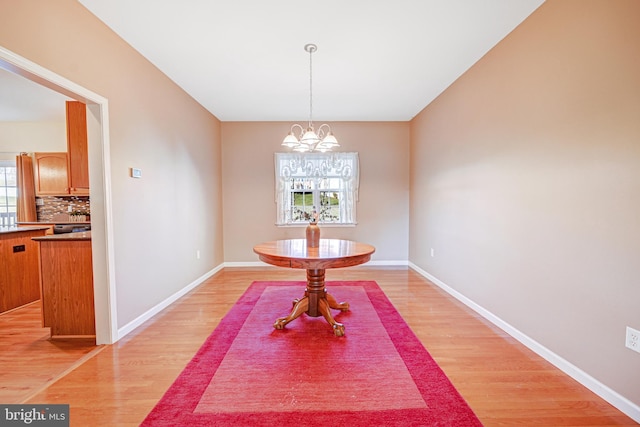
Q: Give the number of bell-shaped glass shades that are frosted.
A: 5